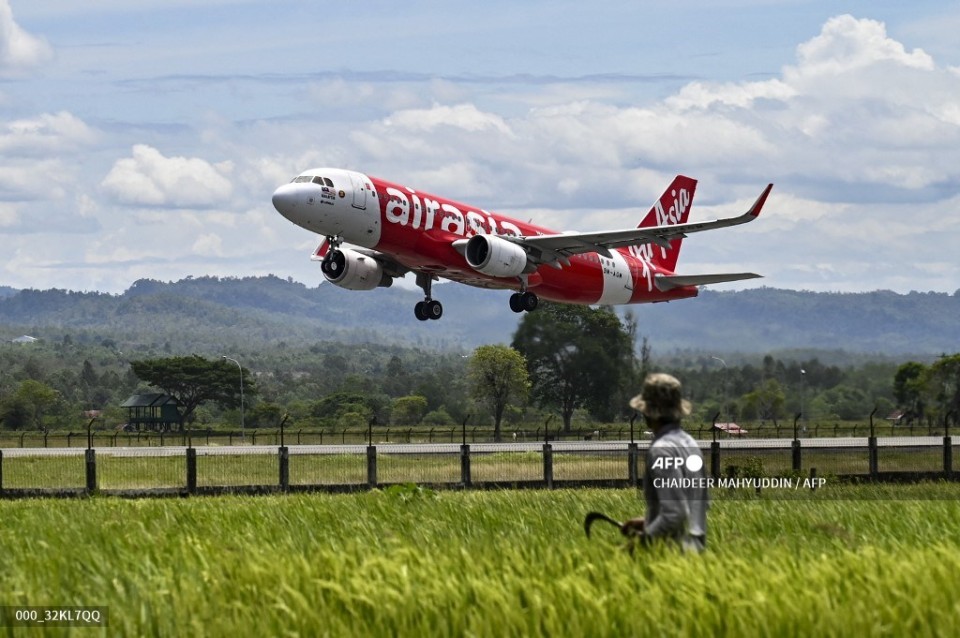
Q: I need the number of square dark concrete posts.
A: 12